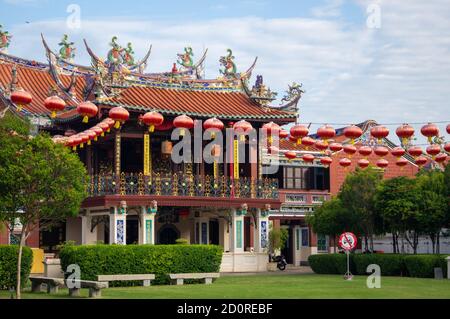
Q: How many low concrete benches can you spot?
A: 4